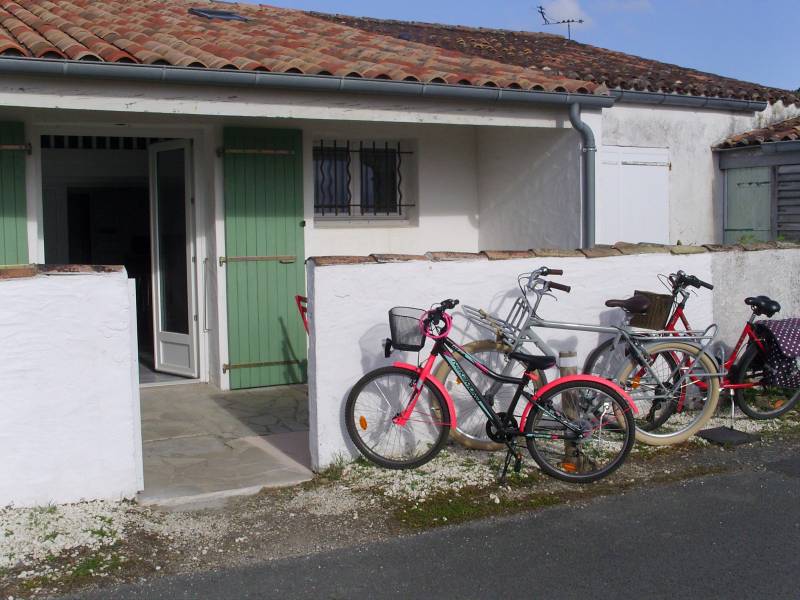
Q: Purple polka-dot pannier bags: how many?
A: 1